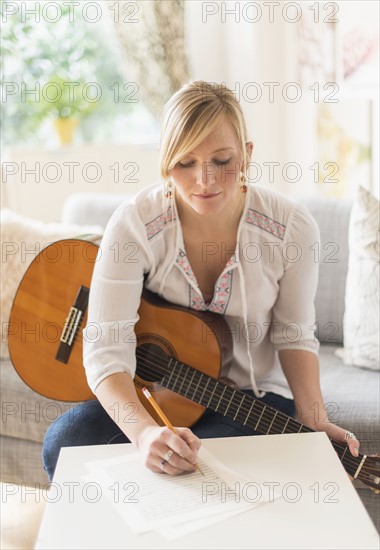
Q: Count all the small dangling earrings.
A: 2